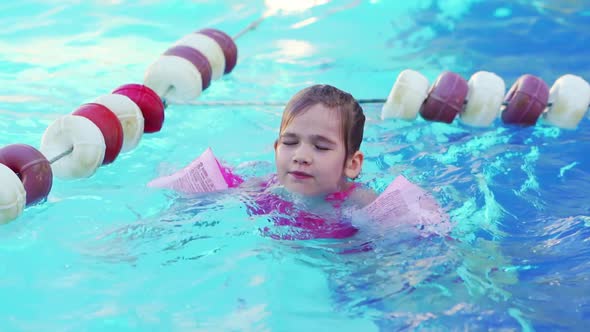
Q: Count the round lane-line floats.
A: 15